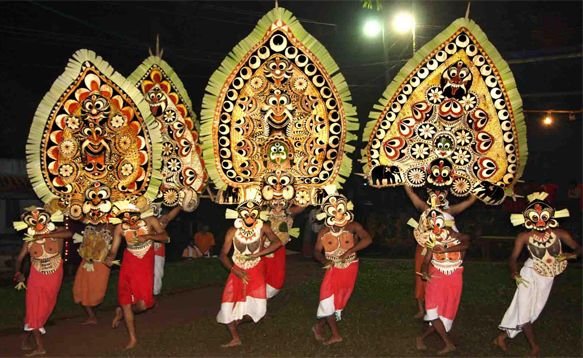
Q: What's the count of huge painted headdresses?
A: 4